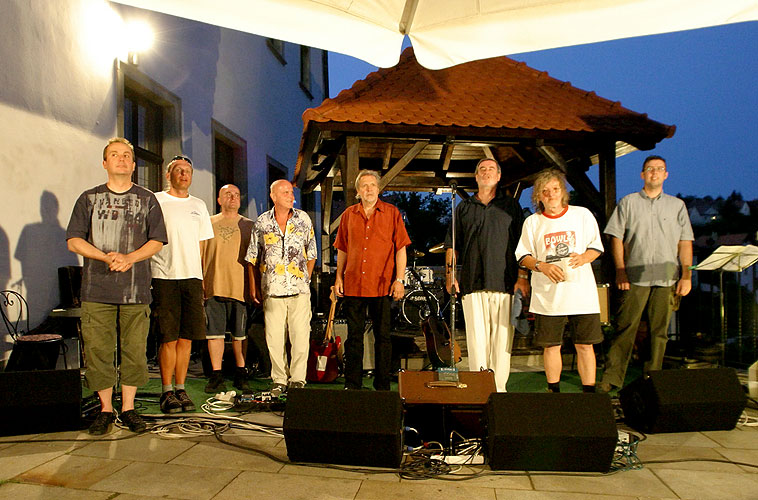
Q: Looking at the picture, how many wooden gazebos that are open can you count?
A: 1